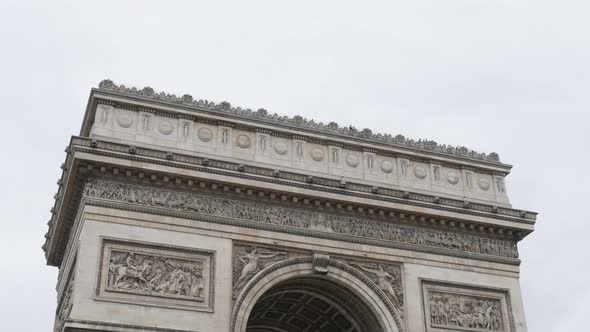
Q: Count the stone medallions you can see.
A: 11